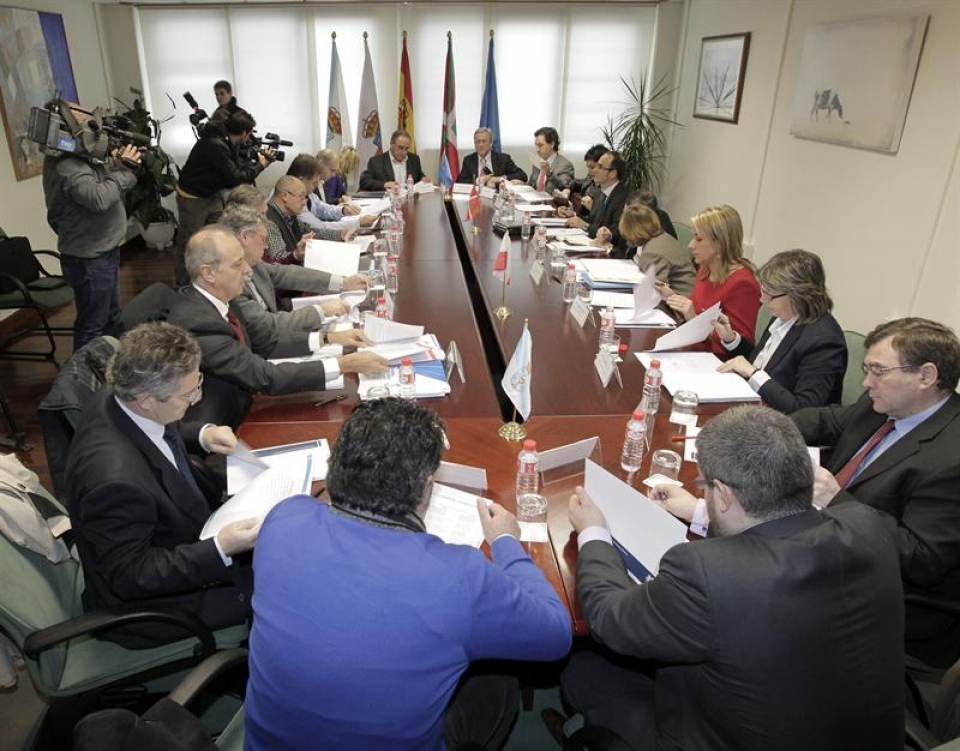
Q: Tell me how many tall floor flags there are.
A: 5